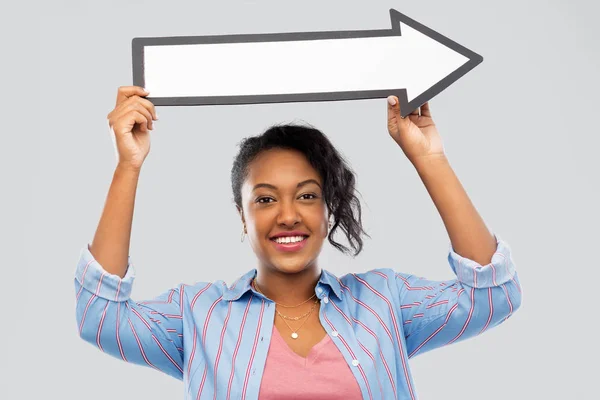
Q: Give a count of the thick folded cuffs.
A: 2